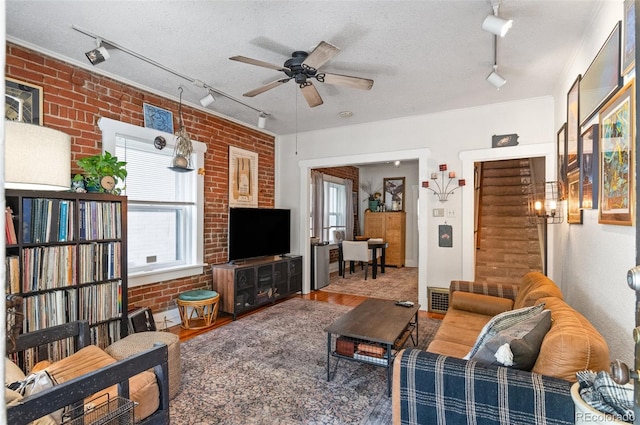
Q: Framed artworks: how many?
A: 11